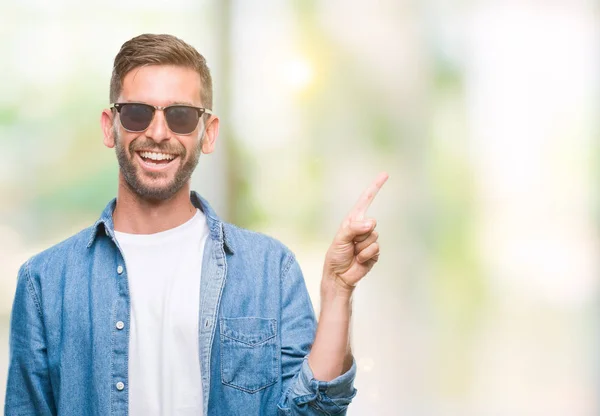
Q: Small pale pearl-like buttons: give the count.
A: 3